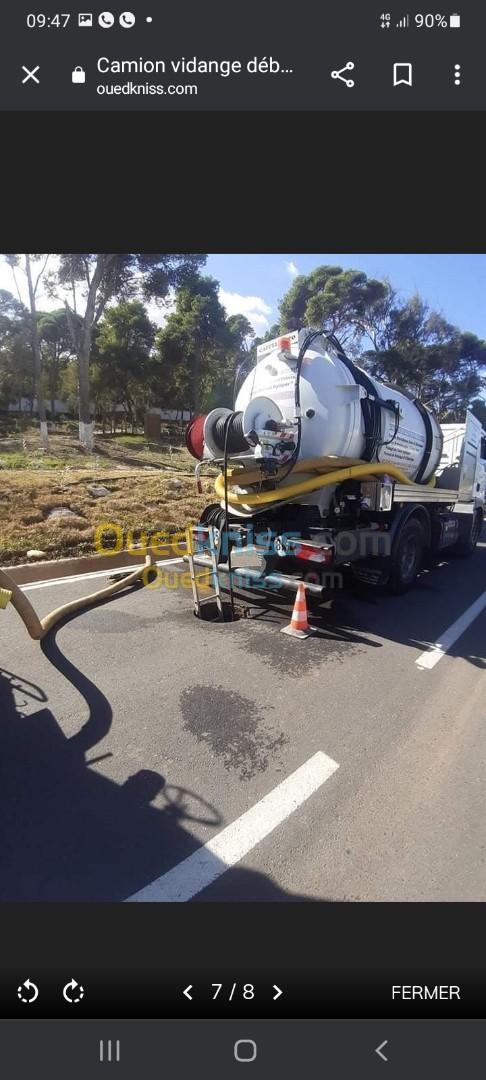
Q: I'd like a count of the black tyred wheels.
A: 2